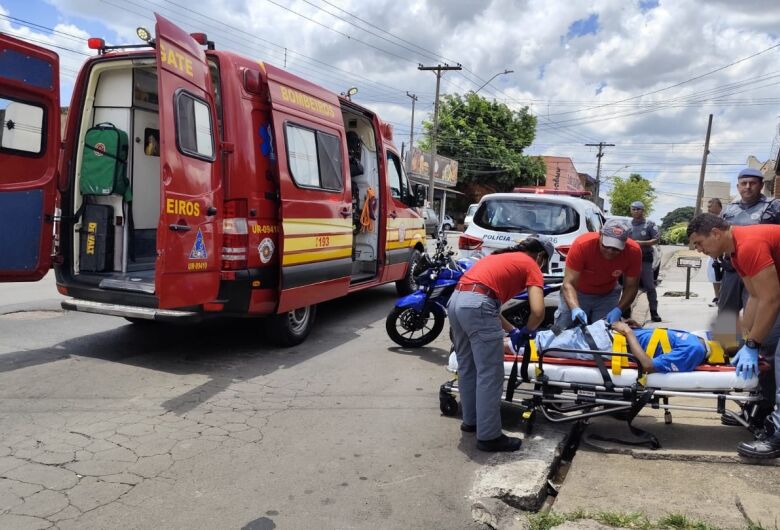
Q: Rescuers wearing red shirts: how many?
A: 3